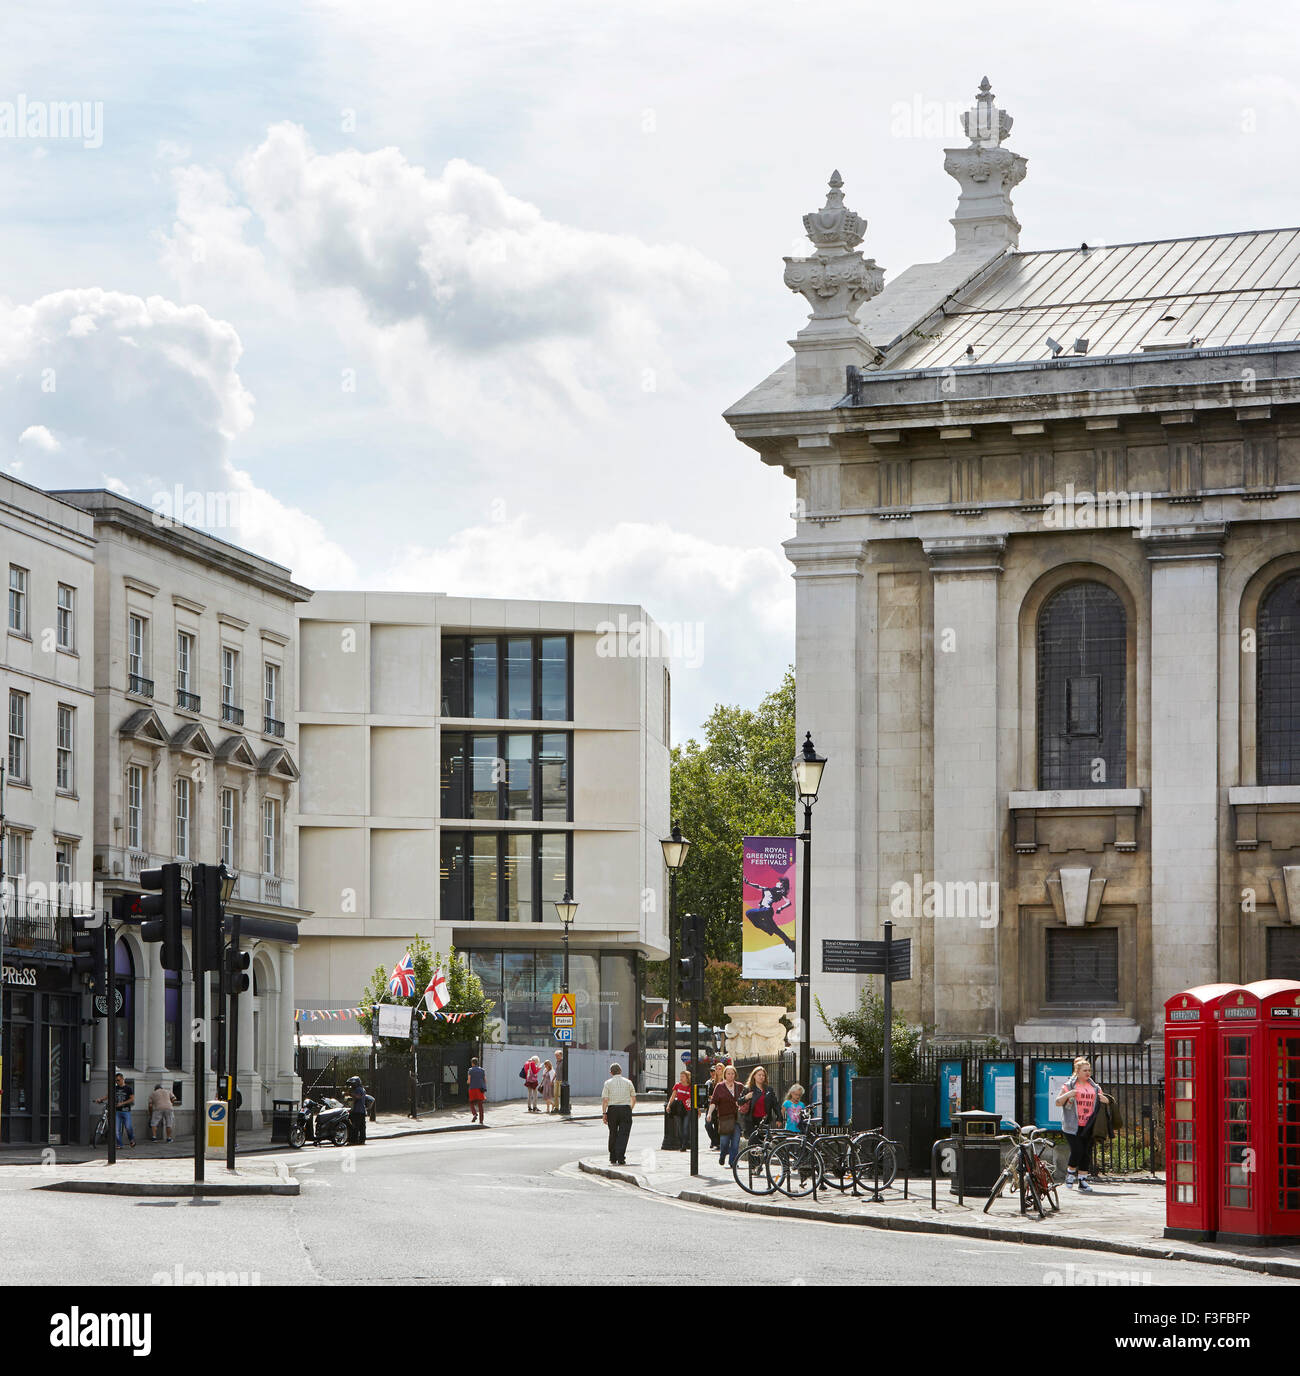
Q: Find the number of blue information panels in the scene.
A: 6